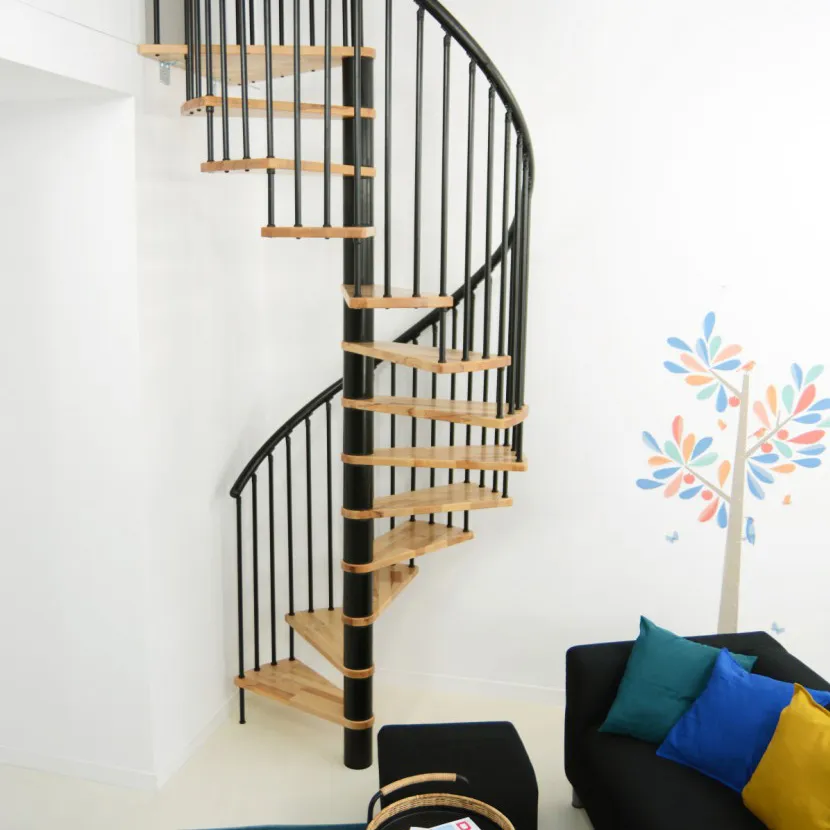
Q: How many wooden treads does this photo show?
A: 13